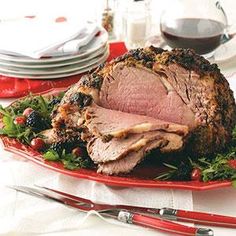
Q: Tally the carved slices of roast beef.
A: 3